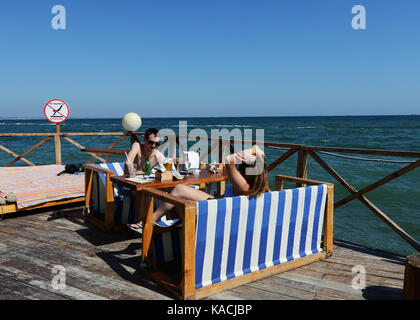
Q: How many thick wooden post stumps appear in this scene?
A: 1